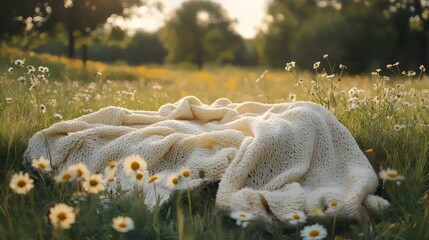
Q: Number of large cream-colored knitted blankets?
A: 1